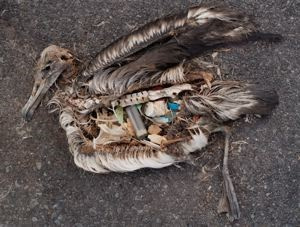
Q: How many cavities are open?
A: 1